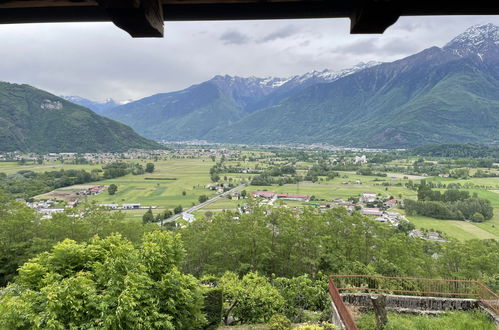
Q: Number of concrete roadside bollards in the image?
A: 0